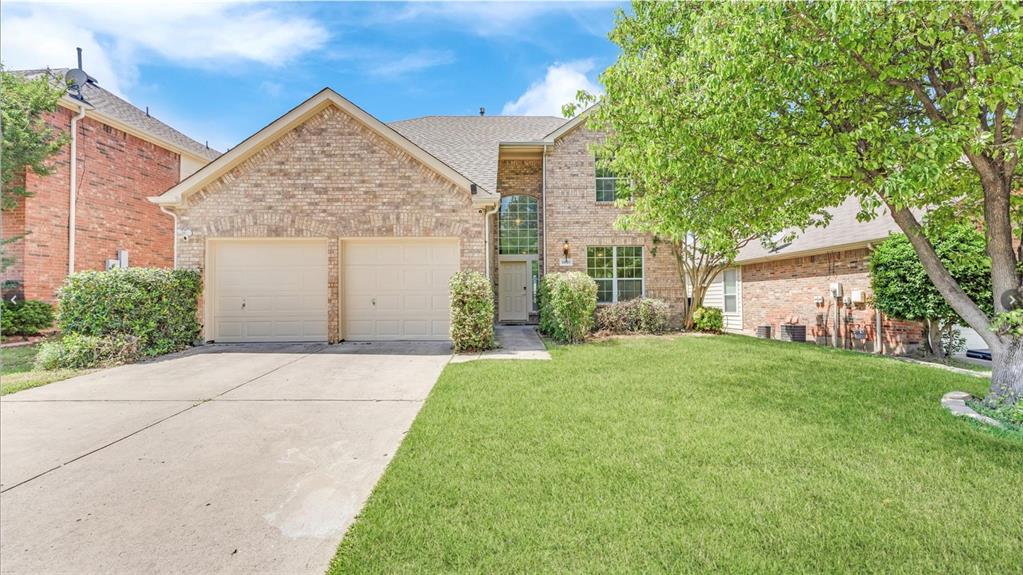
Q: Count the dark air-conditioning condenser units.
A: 2